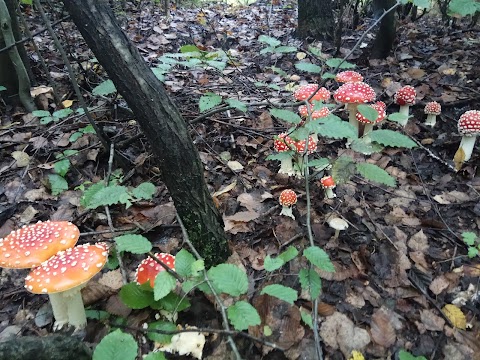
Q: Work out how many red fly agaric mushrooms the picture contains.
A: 15